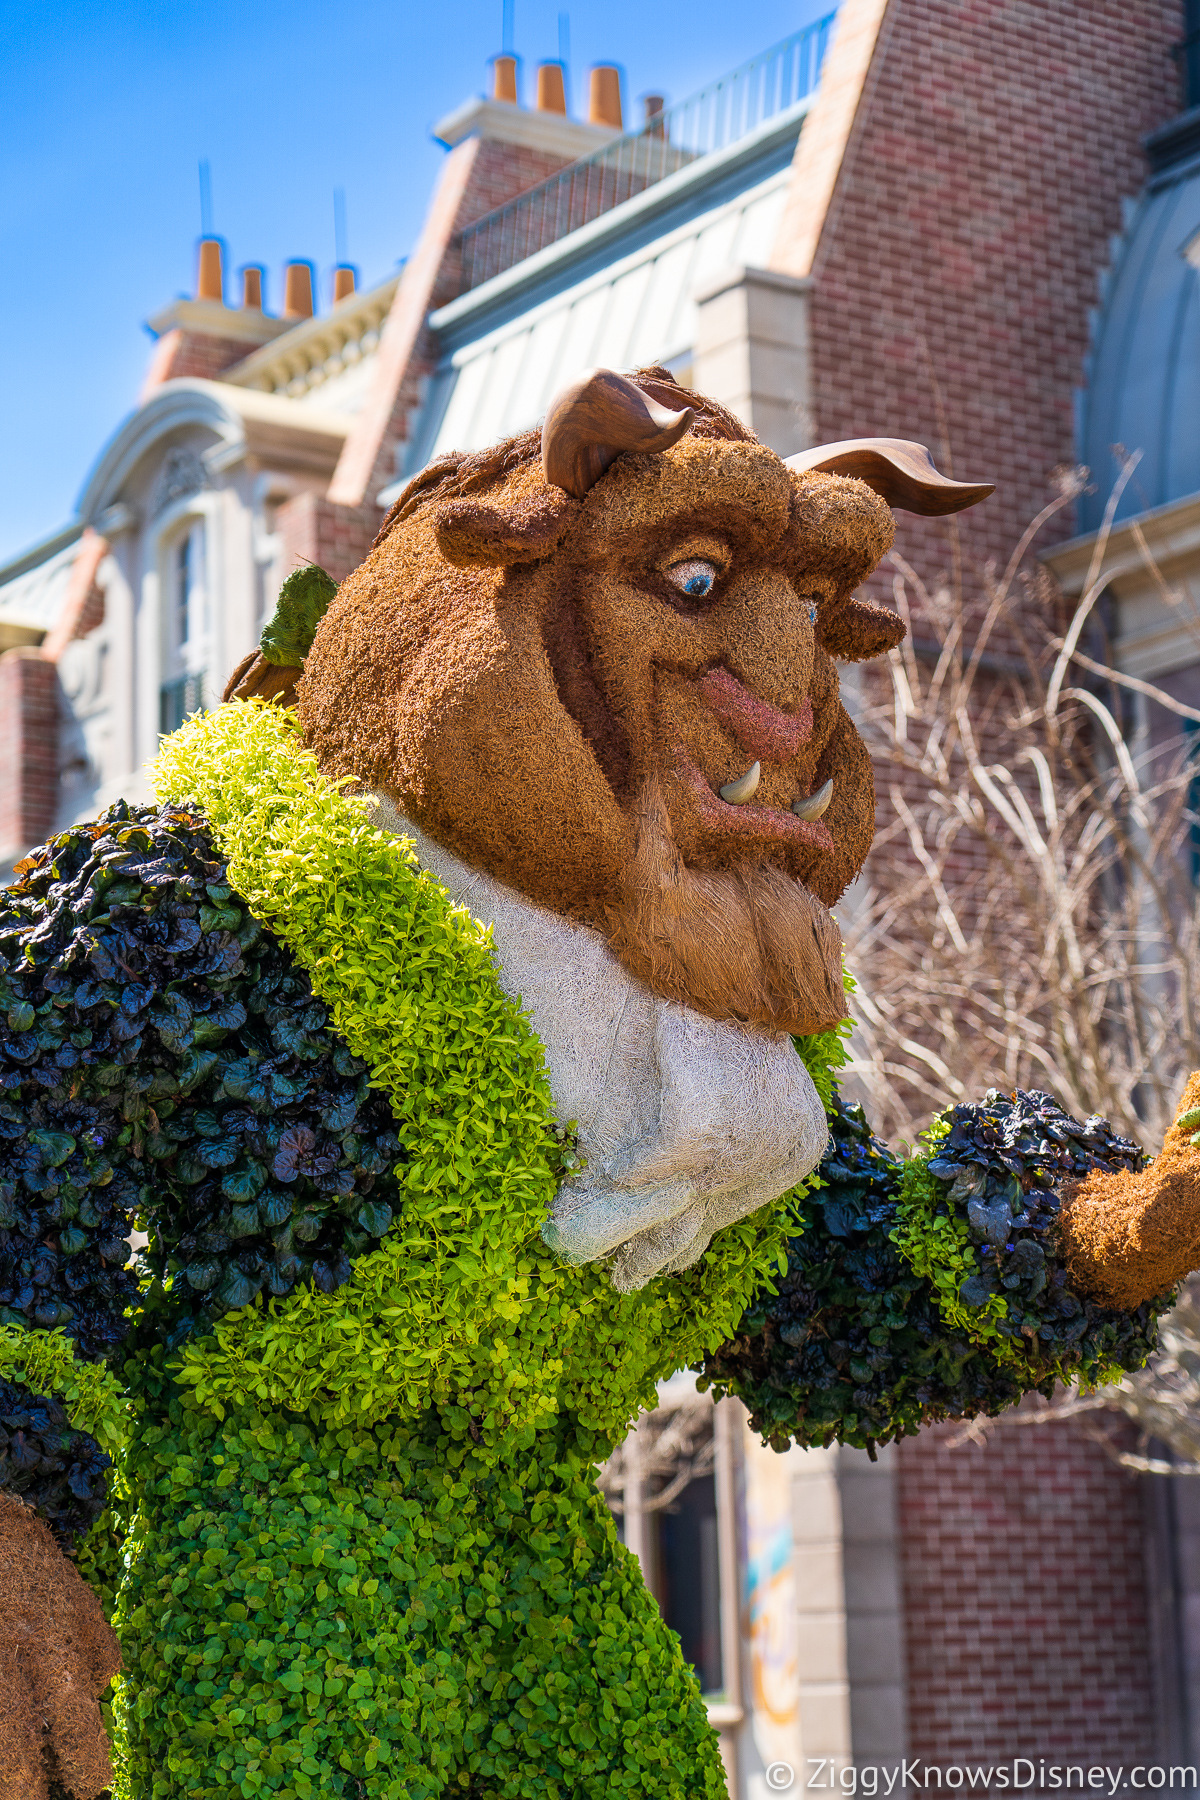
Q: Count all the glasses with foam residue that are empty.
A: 0